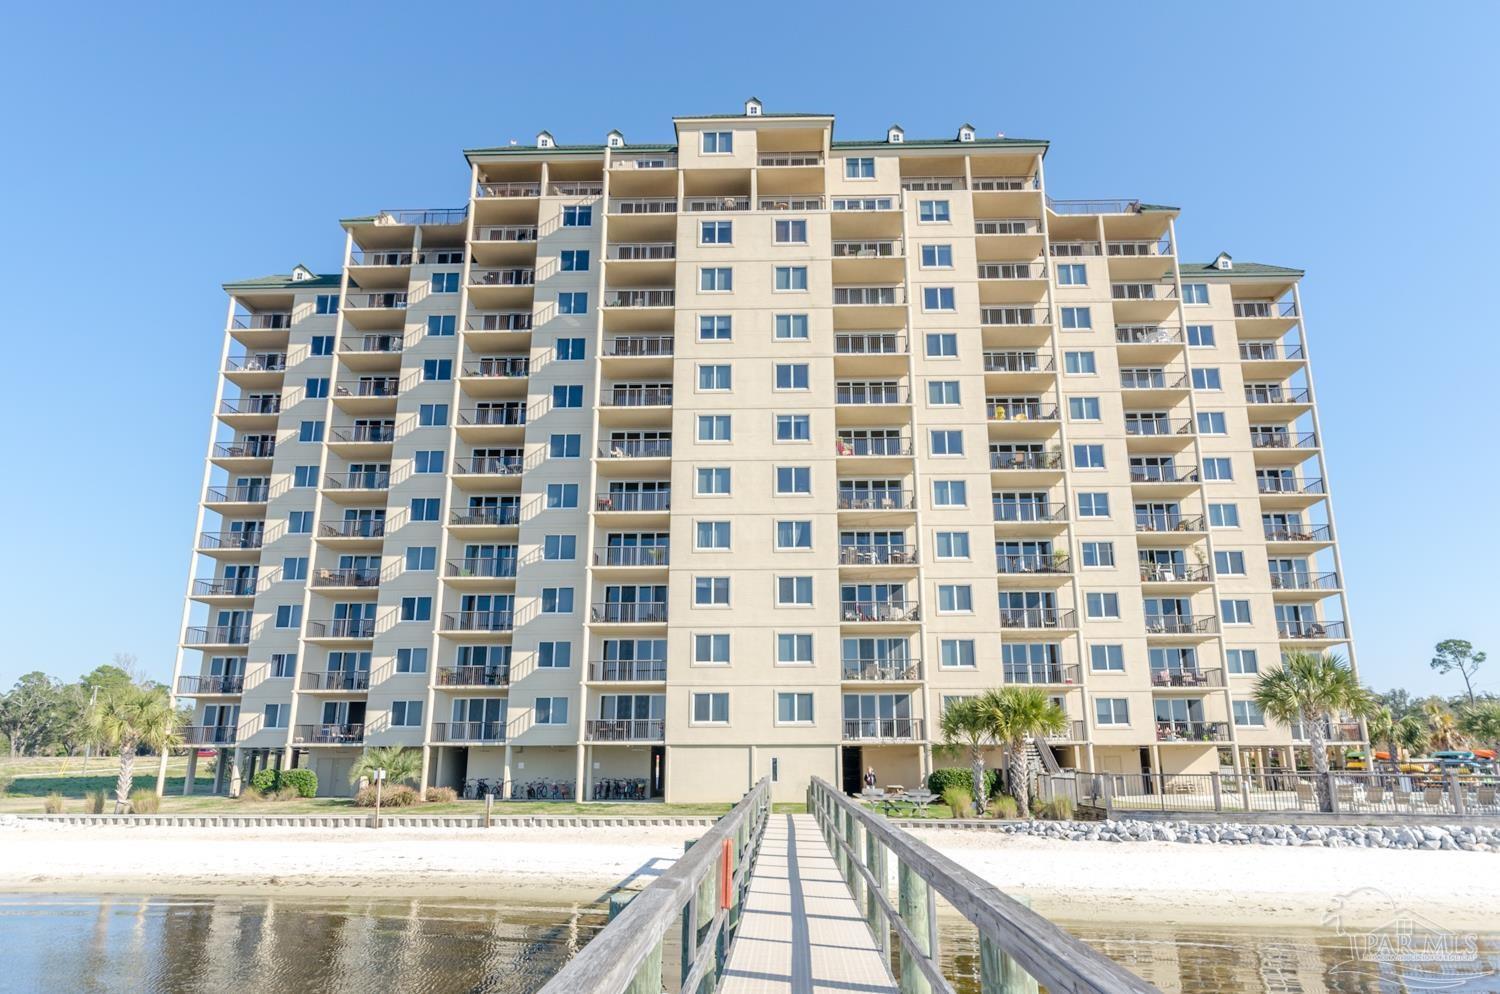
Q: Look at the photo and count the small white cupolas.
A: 7